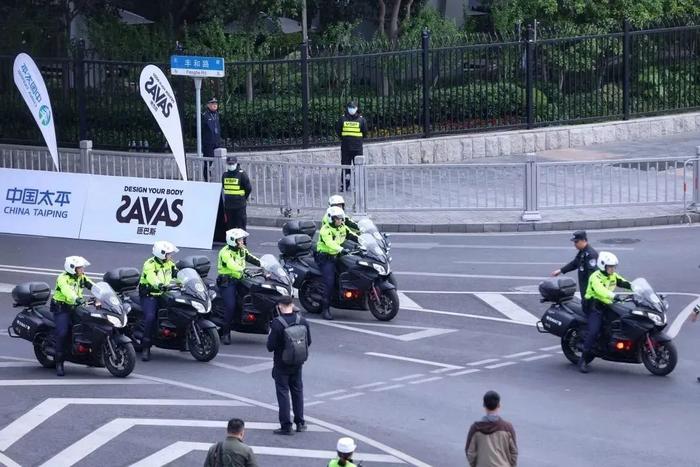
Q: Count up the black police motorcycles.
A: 6